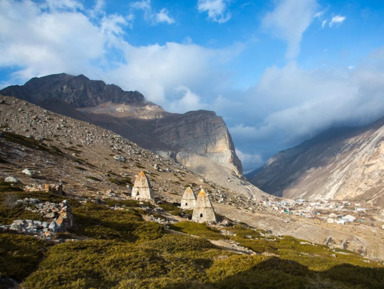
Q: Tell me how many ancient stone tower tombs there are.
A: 3